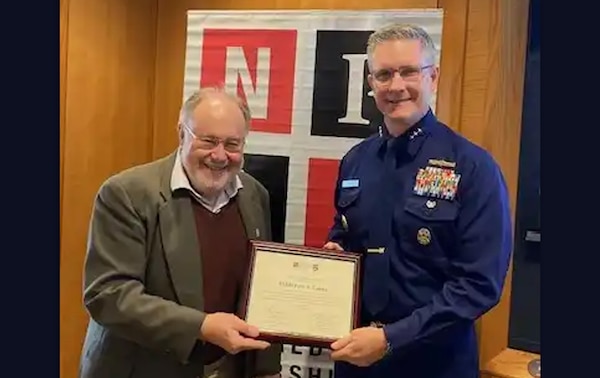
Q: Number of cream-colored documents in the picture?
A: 1